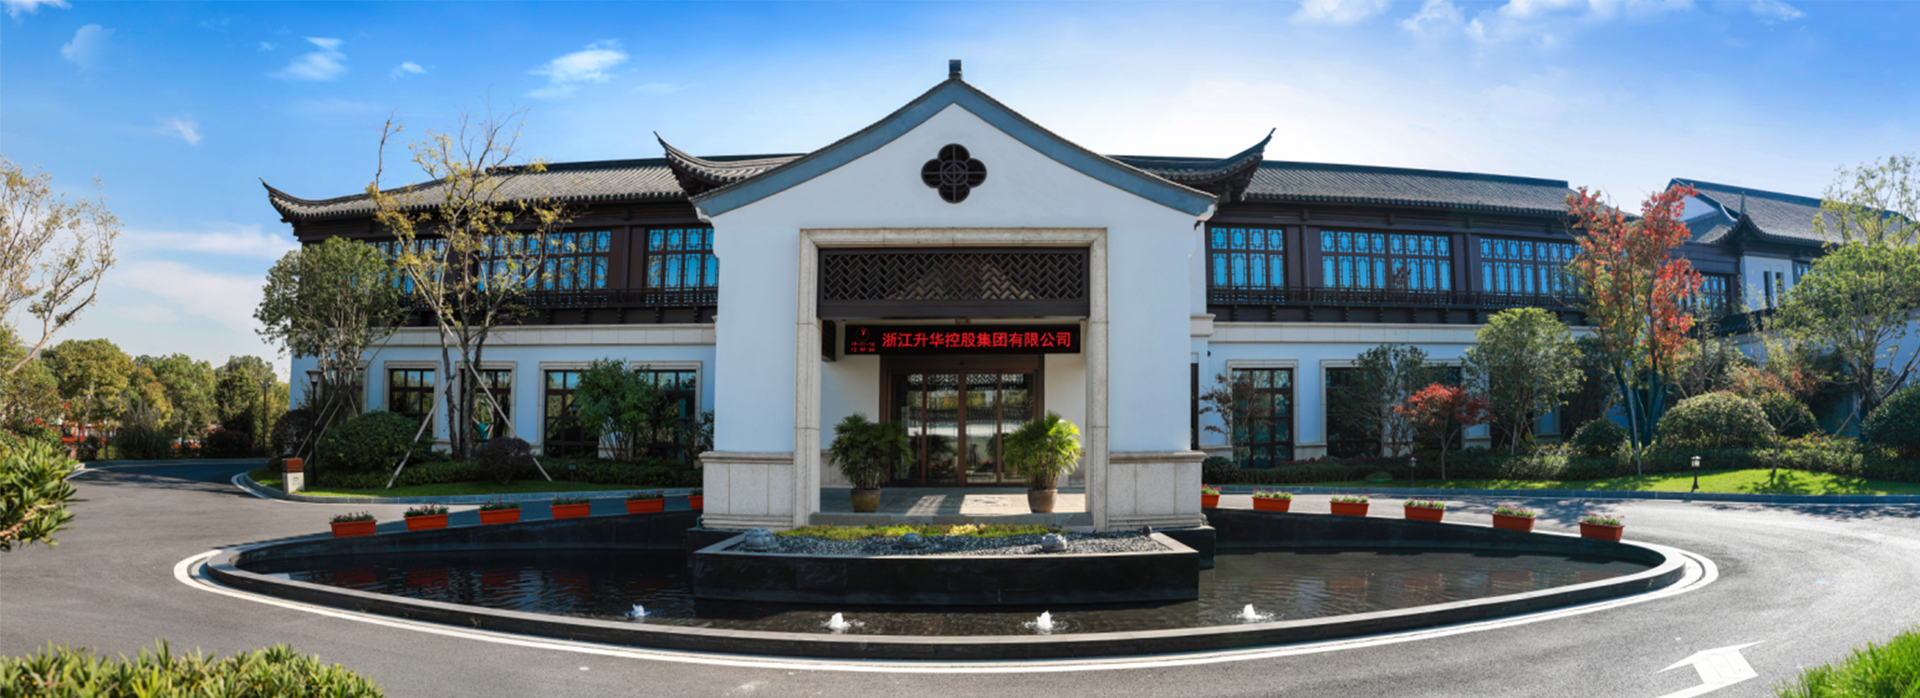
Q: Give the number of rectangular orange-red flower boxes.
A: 12